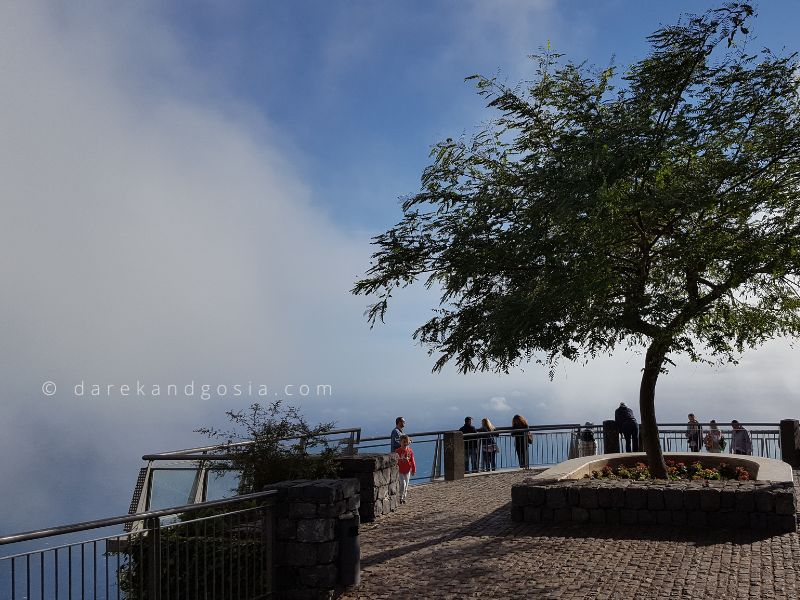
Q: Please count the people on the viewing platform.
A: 10